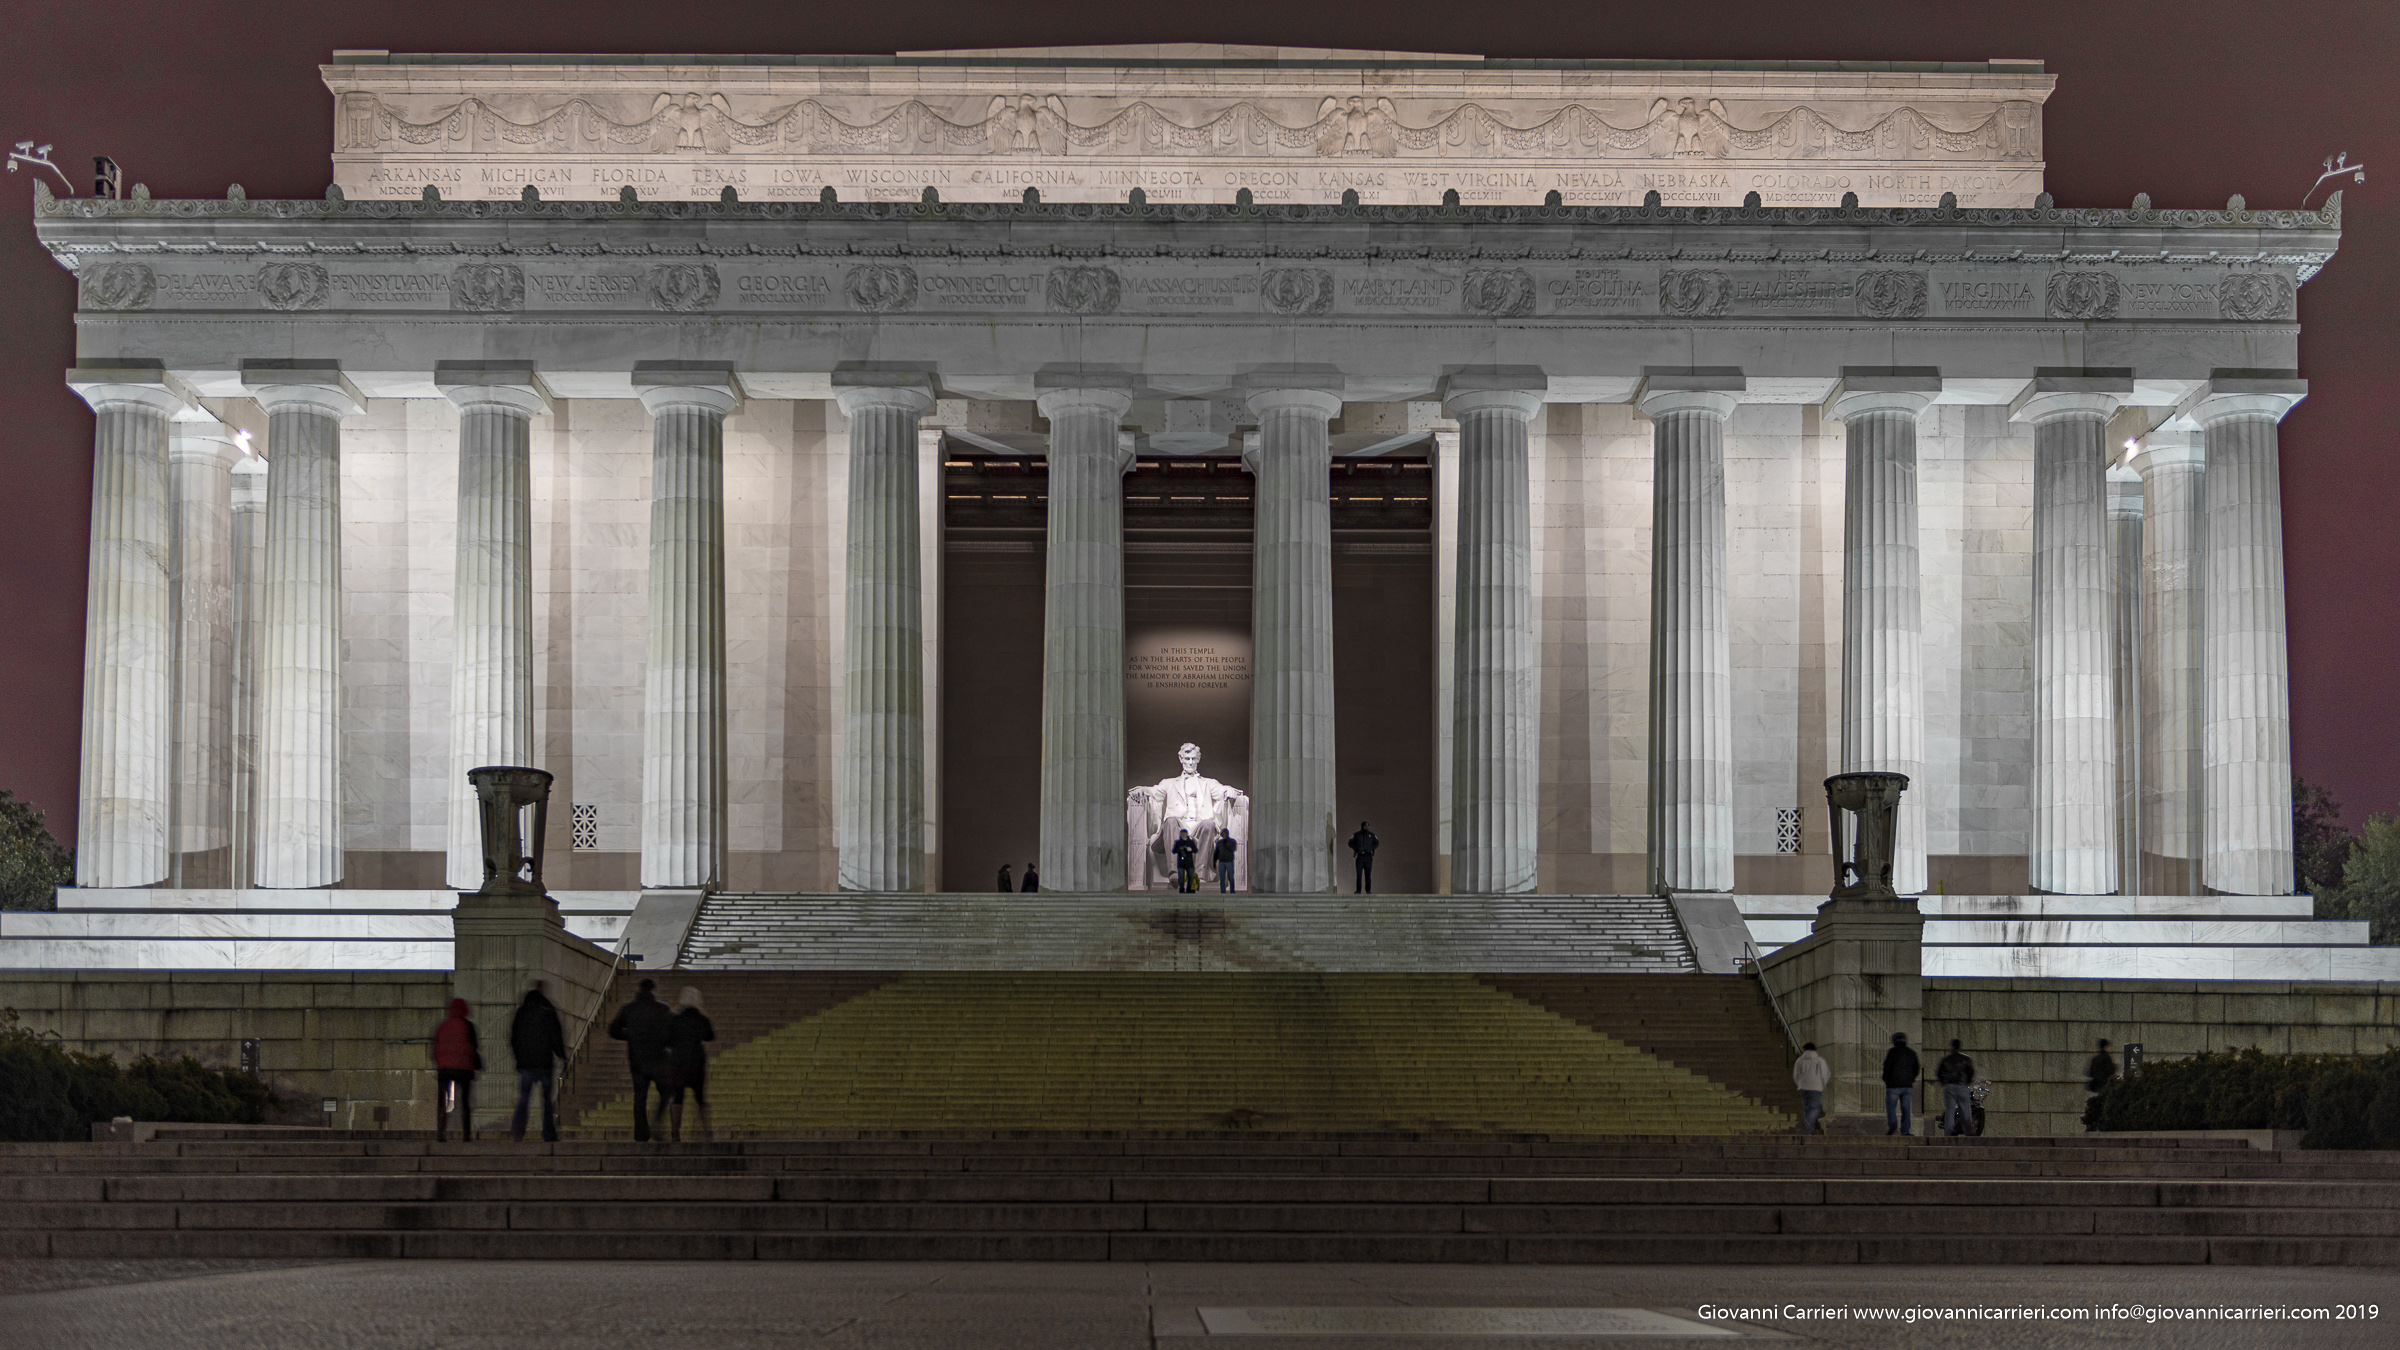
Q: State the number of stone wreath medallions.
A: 12